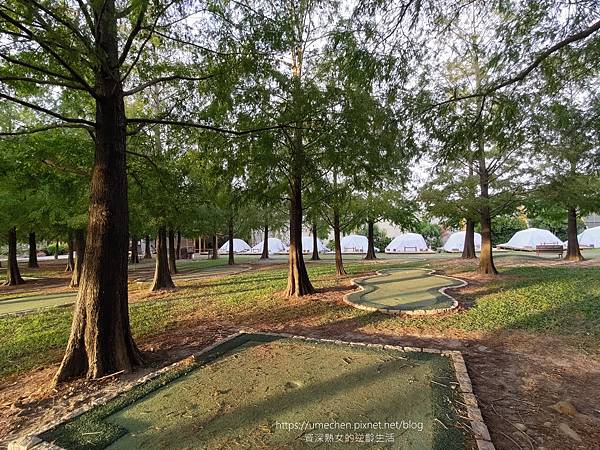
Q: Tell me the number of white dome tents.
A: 8